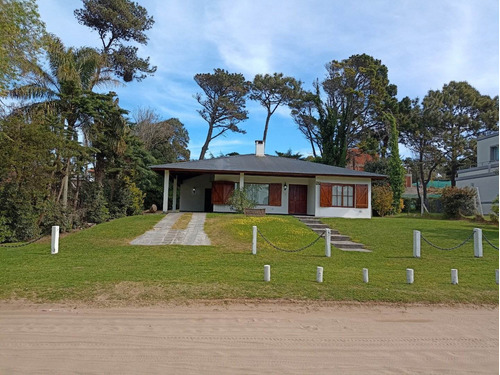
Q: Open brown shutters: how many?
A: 4